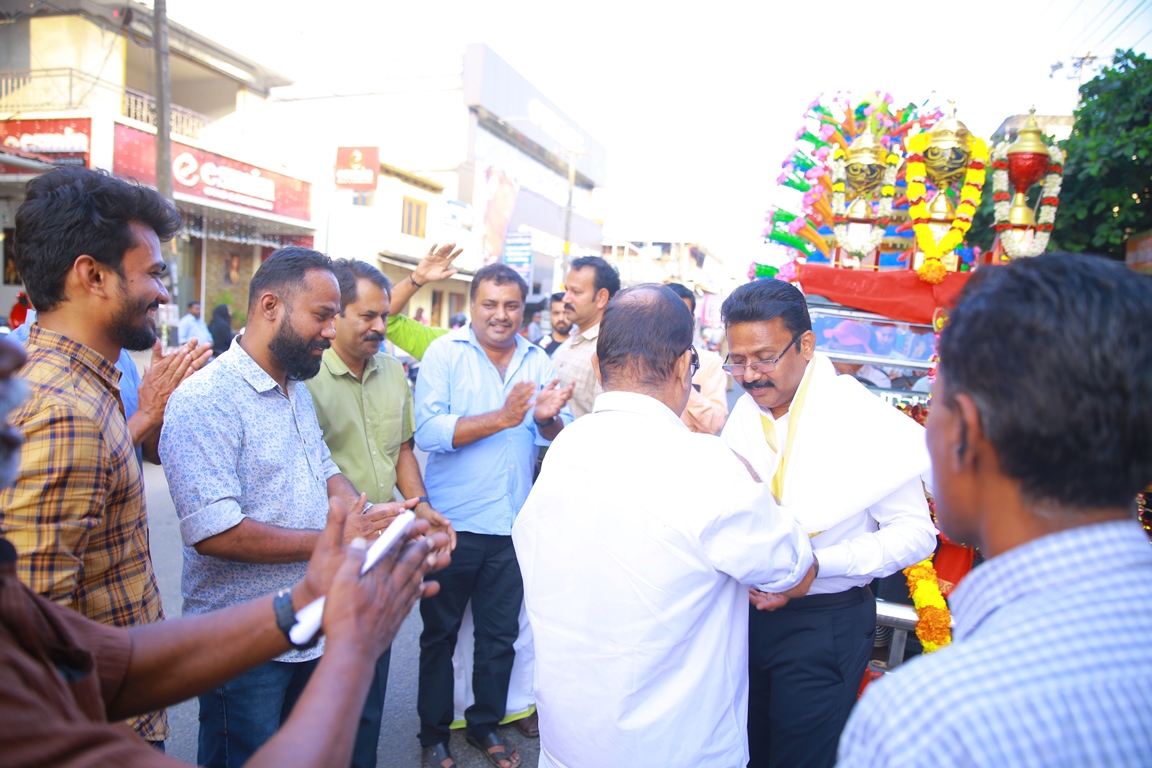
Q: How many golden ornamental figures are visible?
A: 3